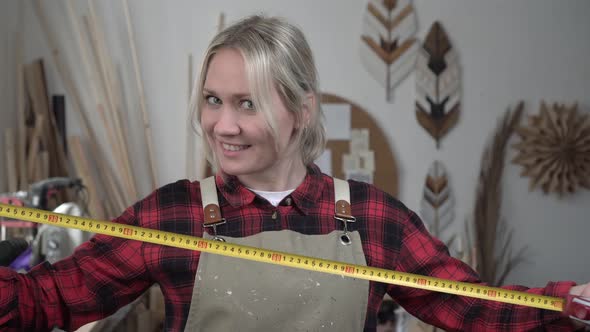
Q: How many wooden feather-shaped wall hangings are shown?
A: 3